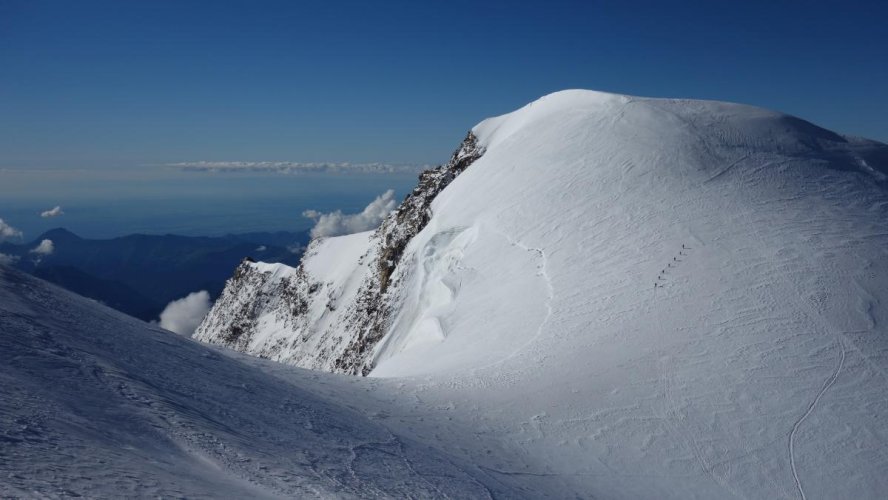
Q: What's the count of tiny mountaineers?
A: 7